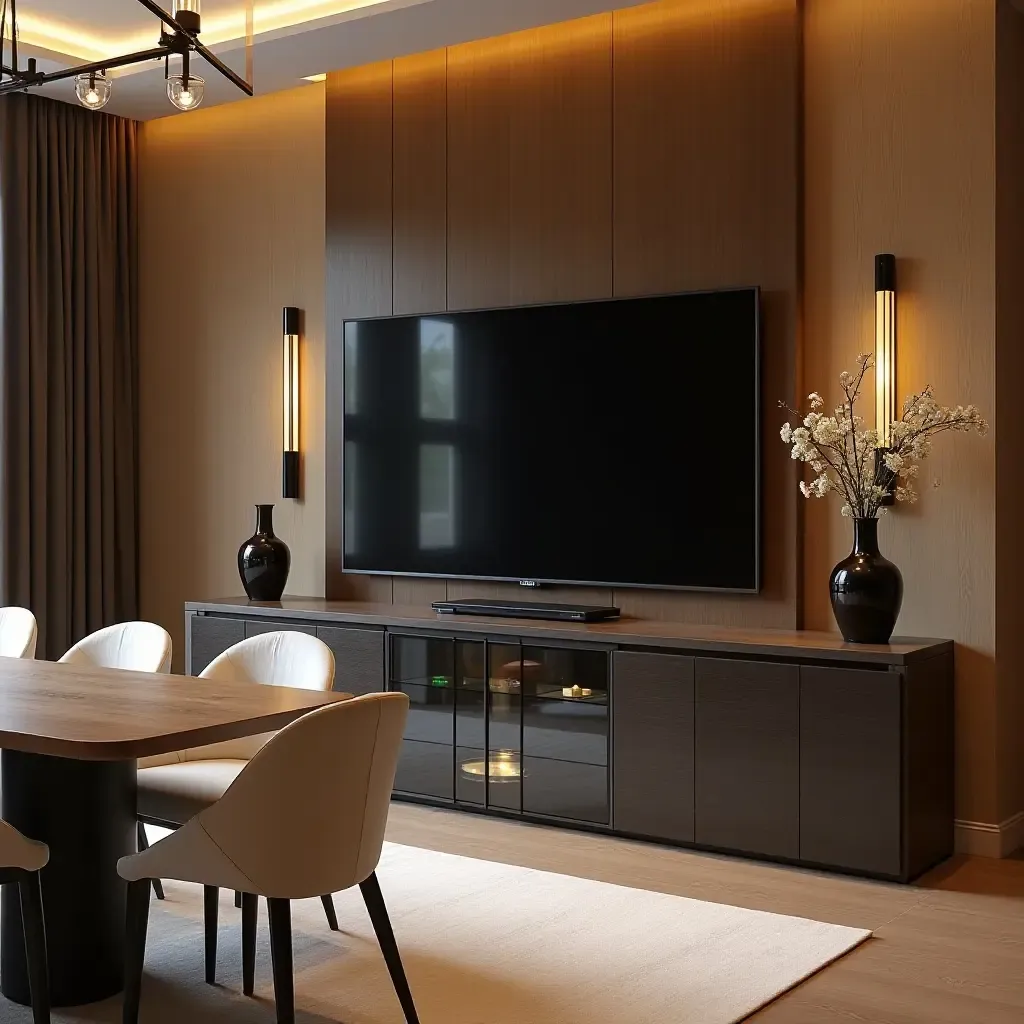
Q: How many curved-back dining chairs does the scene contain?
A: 5